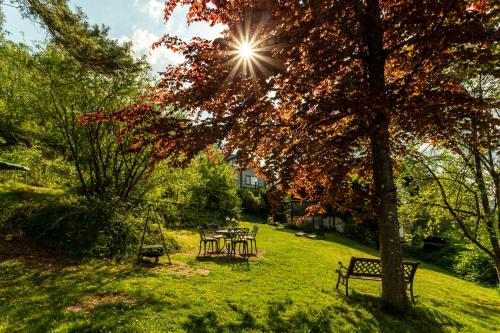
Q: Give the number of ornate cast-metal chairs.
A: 4